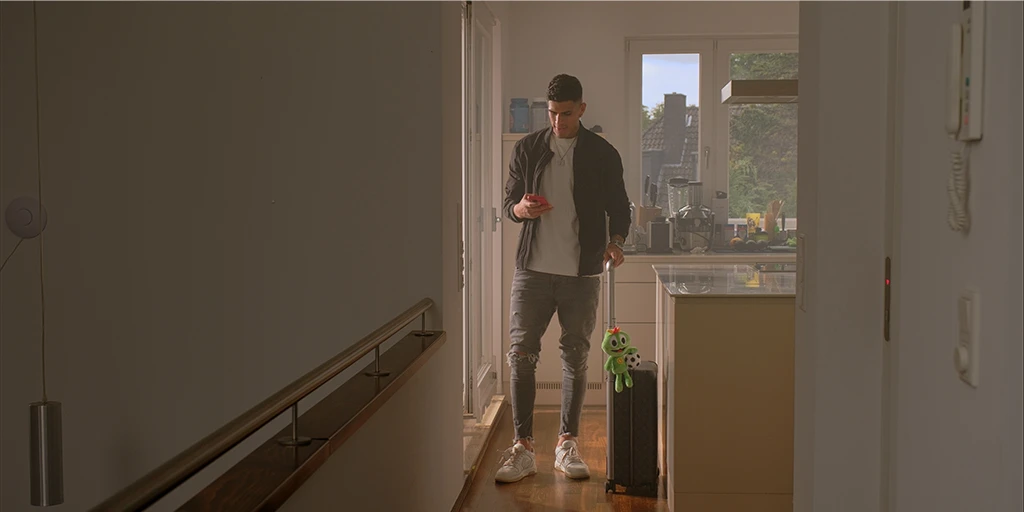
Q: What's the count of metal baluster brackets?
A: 3